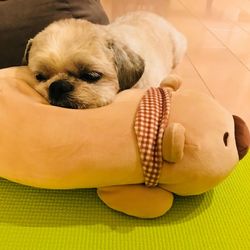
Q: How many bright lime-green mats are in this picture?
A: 1